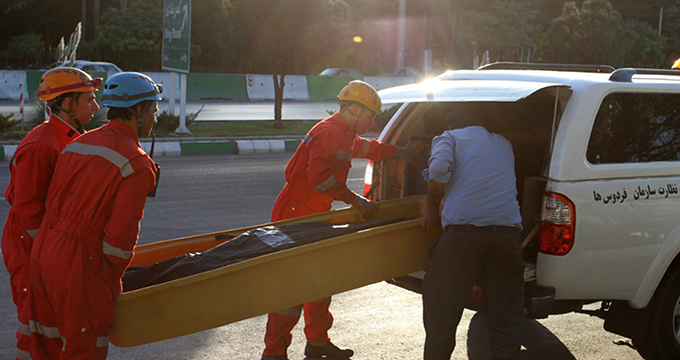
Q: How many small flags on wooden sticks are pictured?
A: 0